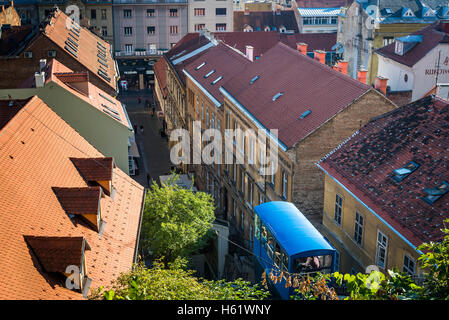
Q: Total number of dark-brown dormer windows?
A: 3